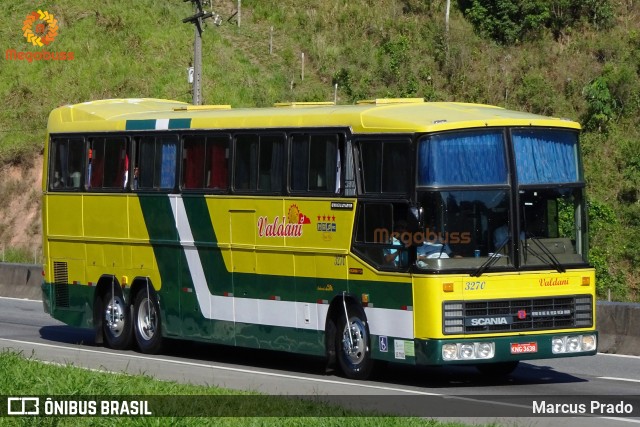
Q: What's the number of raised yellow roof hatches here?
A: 3